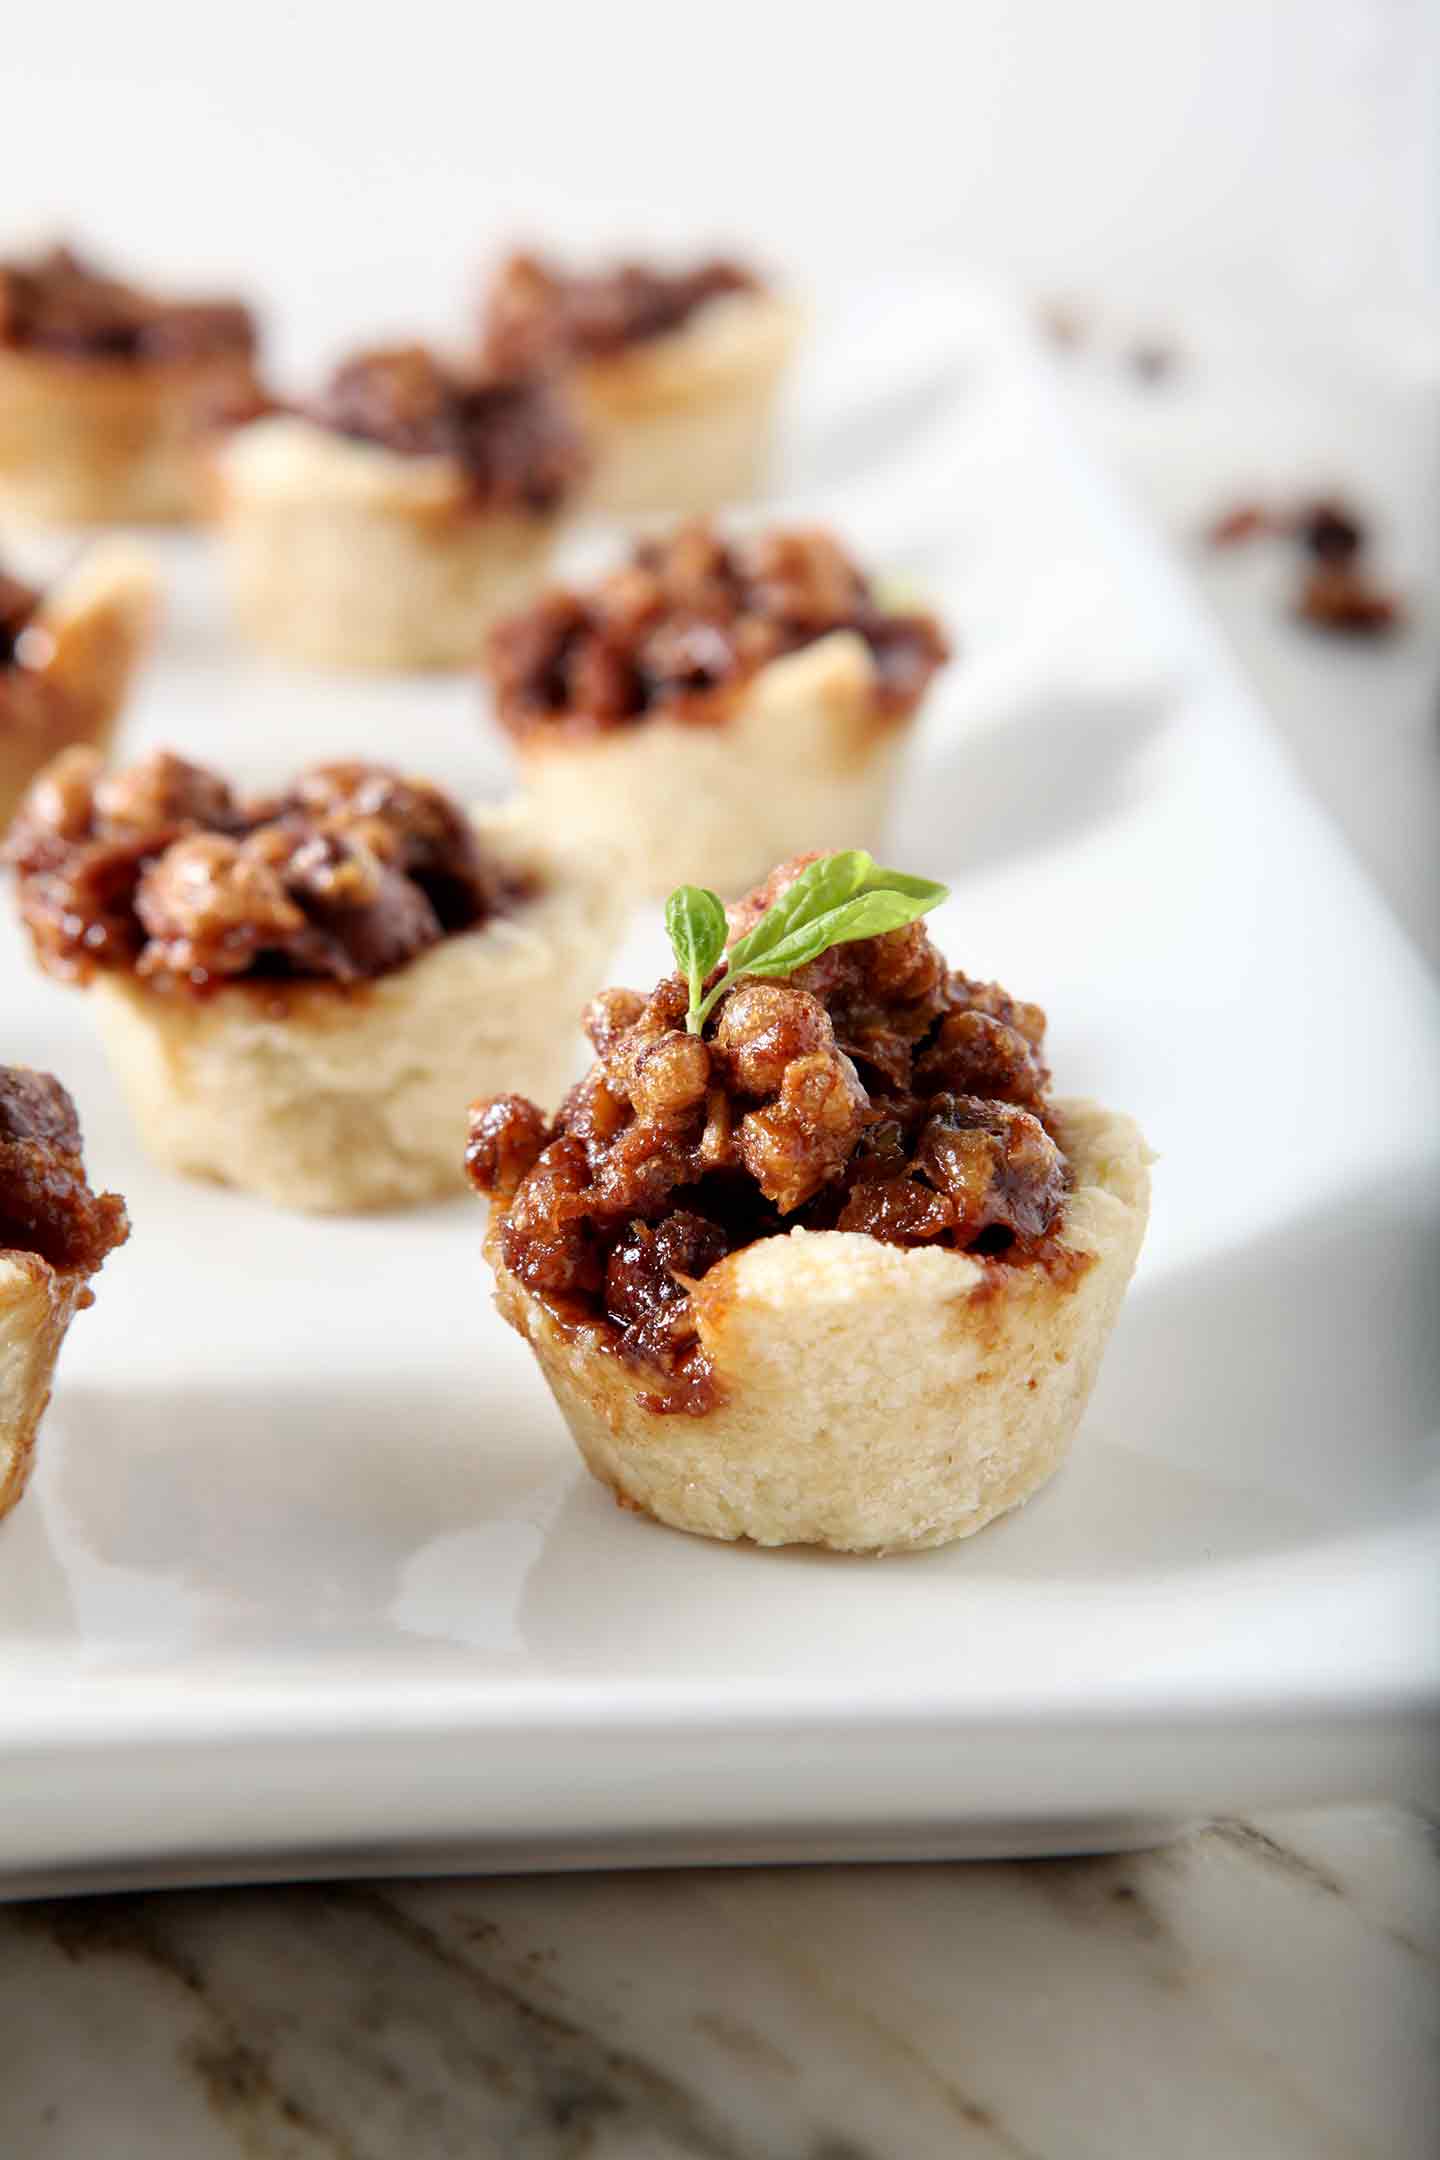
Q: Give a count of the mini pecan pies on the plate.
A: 8